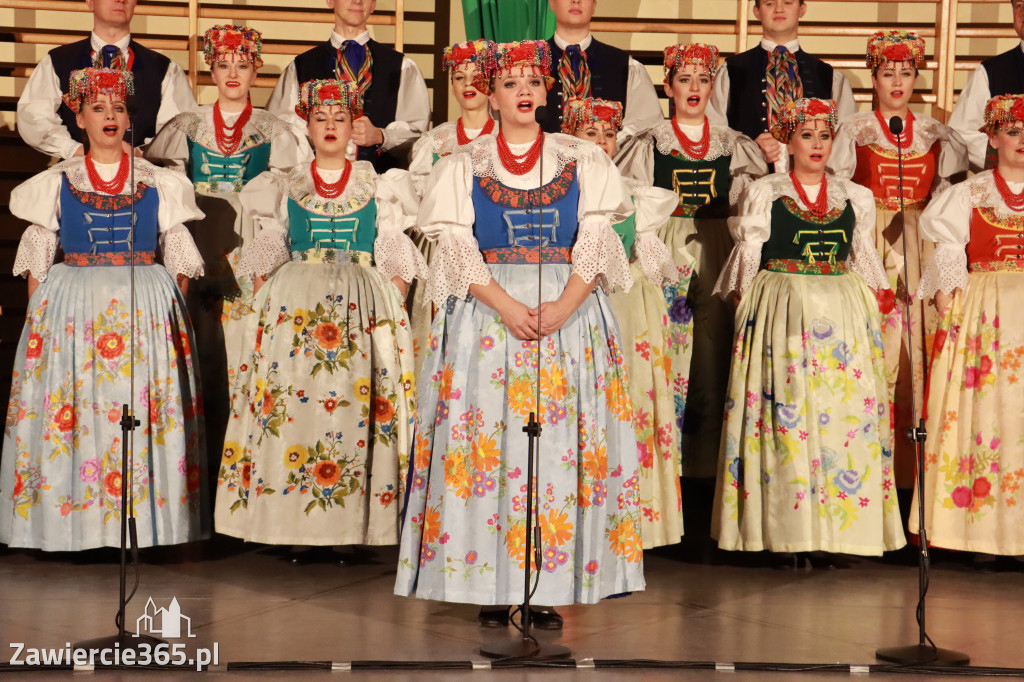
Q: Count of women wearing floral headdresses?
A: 10